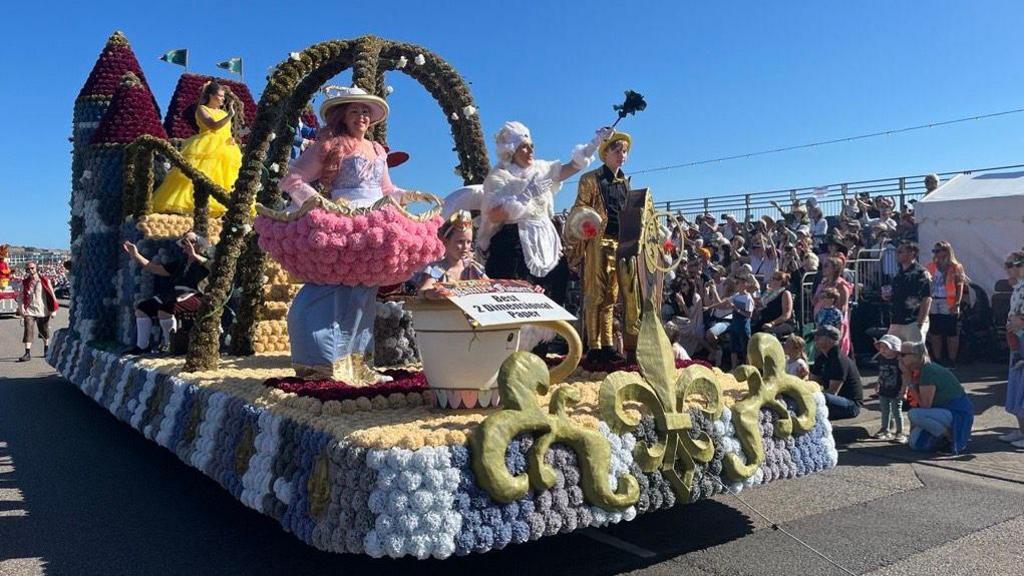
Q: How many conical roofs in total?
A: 2